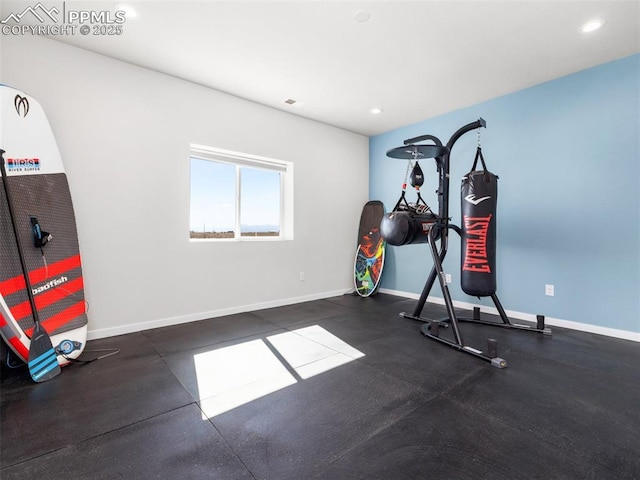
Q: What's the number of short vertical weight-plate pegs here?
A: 4